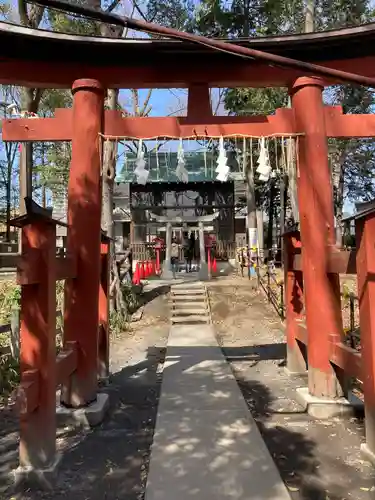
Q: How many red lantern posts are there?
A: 2